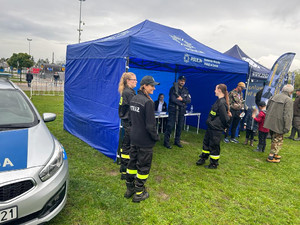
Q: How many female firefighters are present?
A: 3